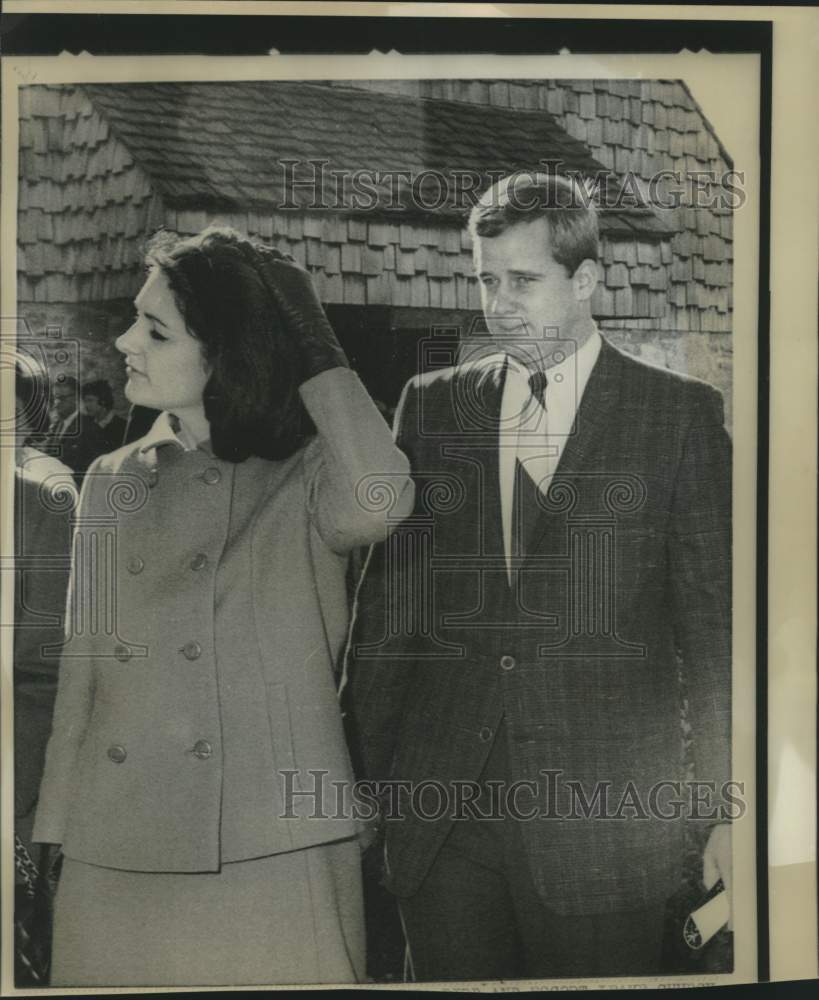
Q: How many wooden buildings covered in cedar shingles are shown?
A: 1